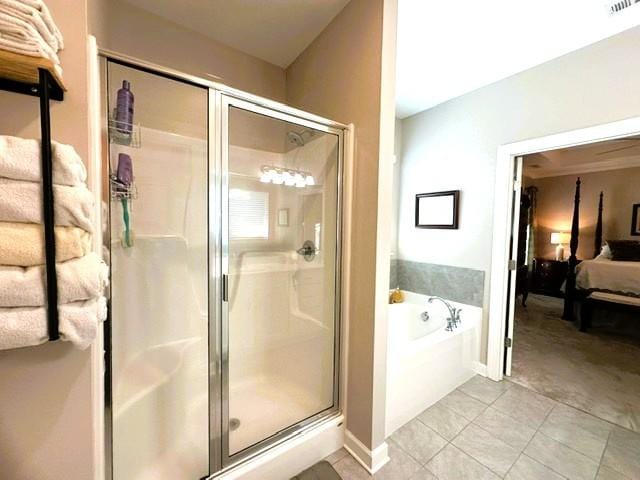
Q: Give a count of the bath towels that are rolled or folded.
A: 5